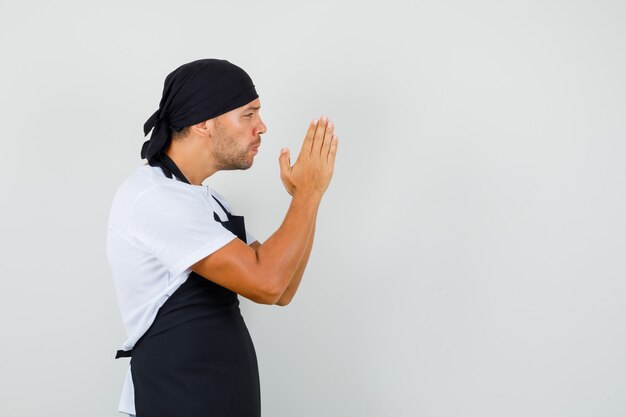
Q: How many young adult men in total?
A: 1